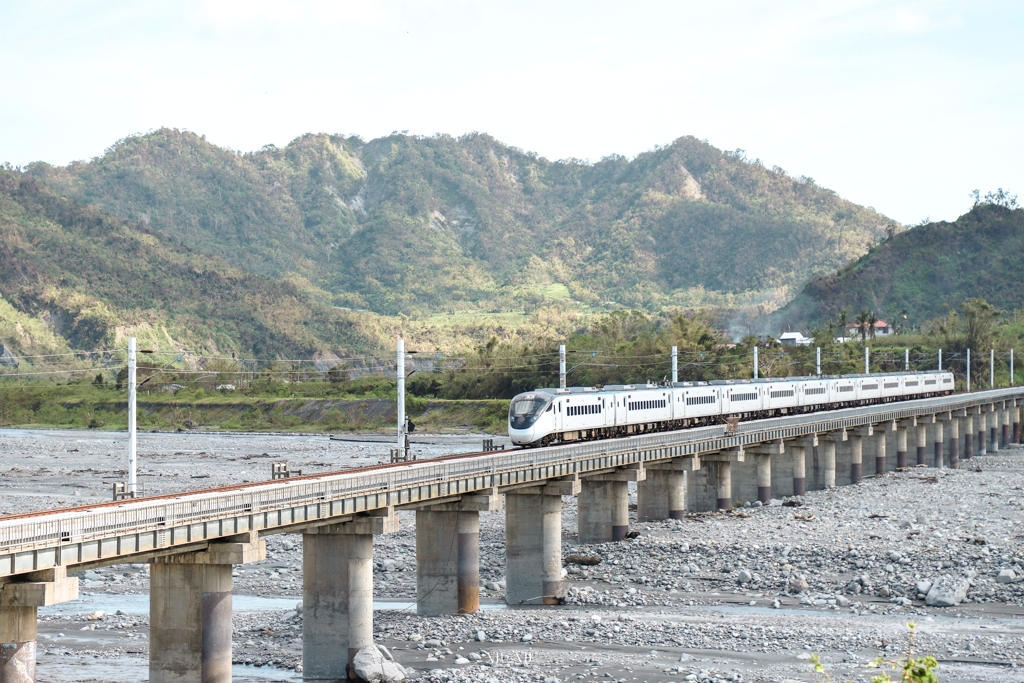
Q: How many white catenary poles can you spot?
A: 12